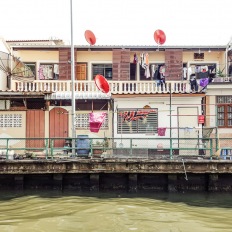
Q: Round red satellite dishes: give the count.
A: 3